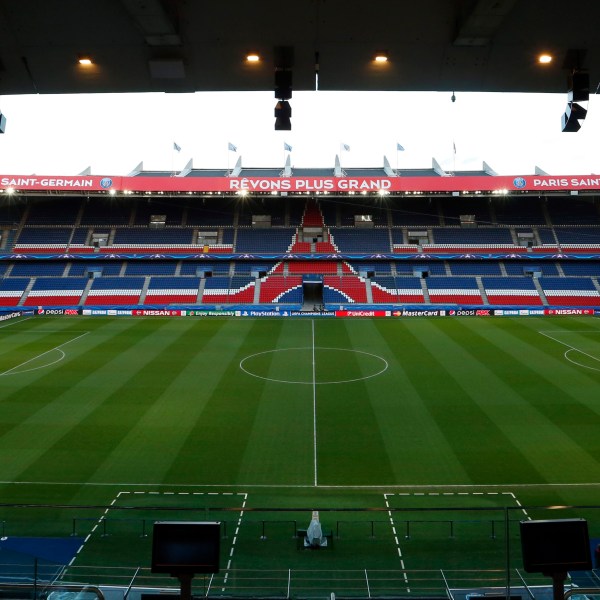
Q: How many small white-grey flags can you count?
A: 6